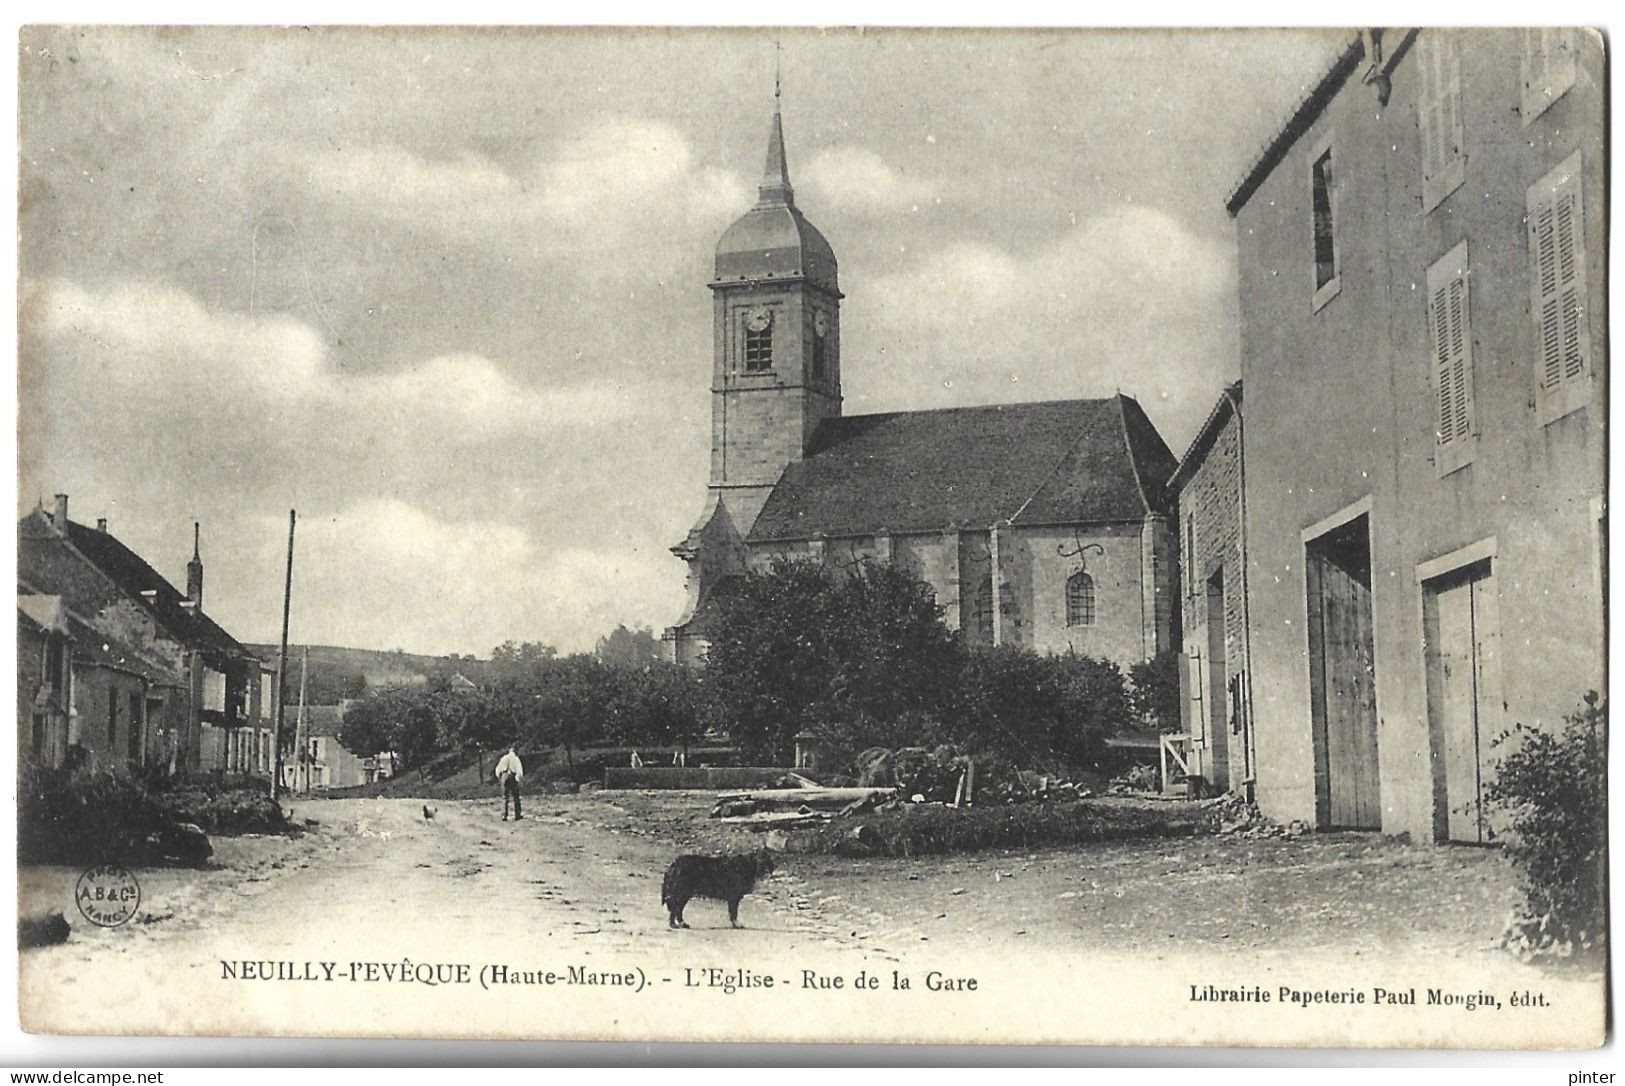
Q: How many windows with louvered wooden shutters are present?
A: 4